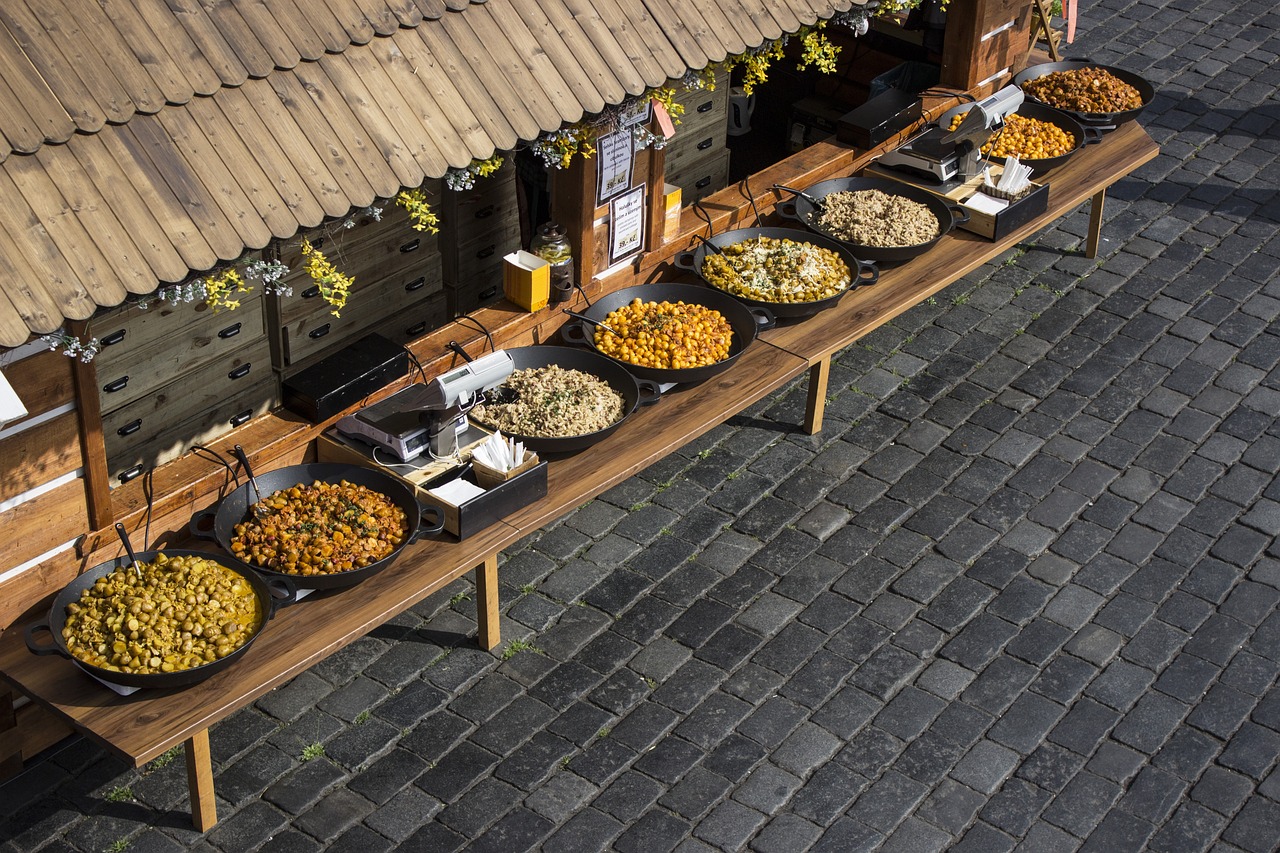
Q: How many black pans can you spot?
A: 8